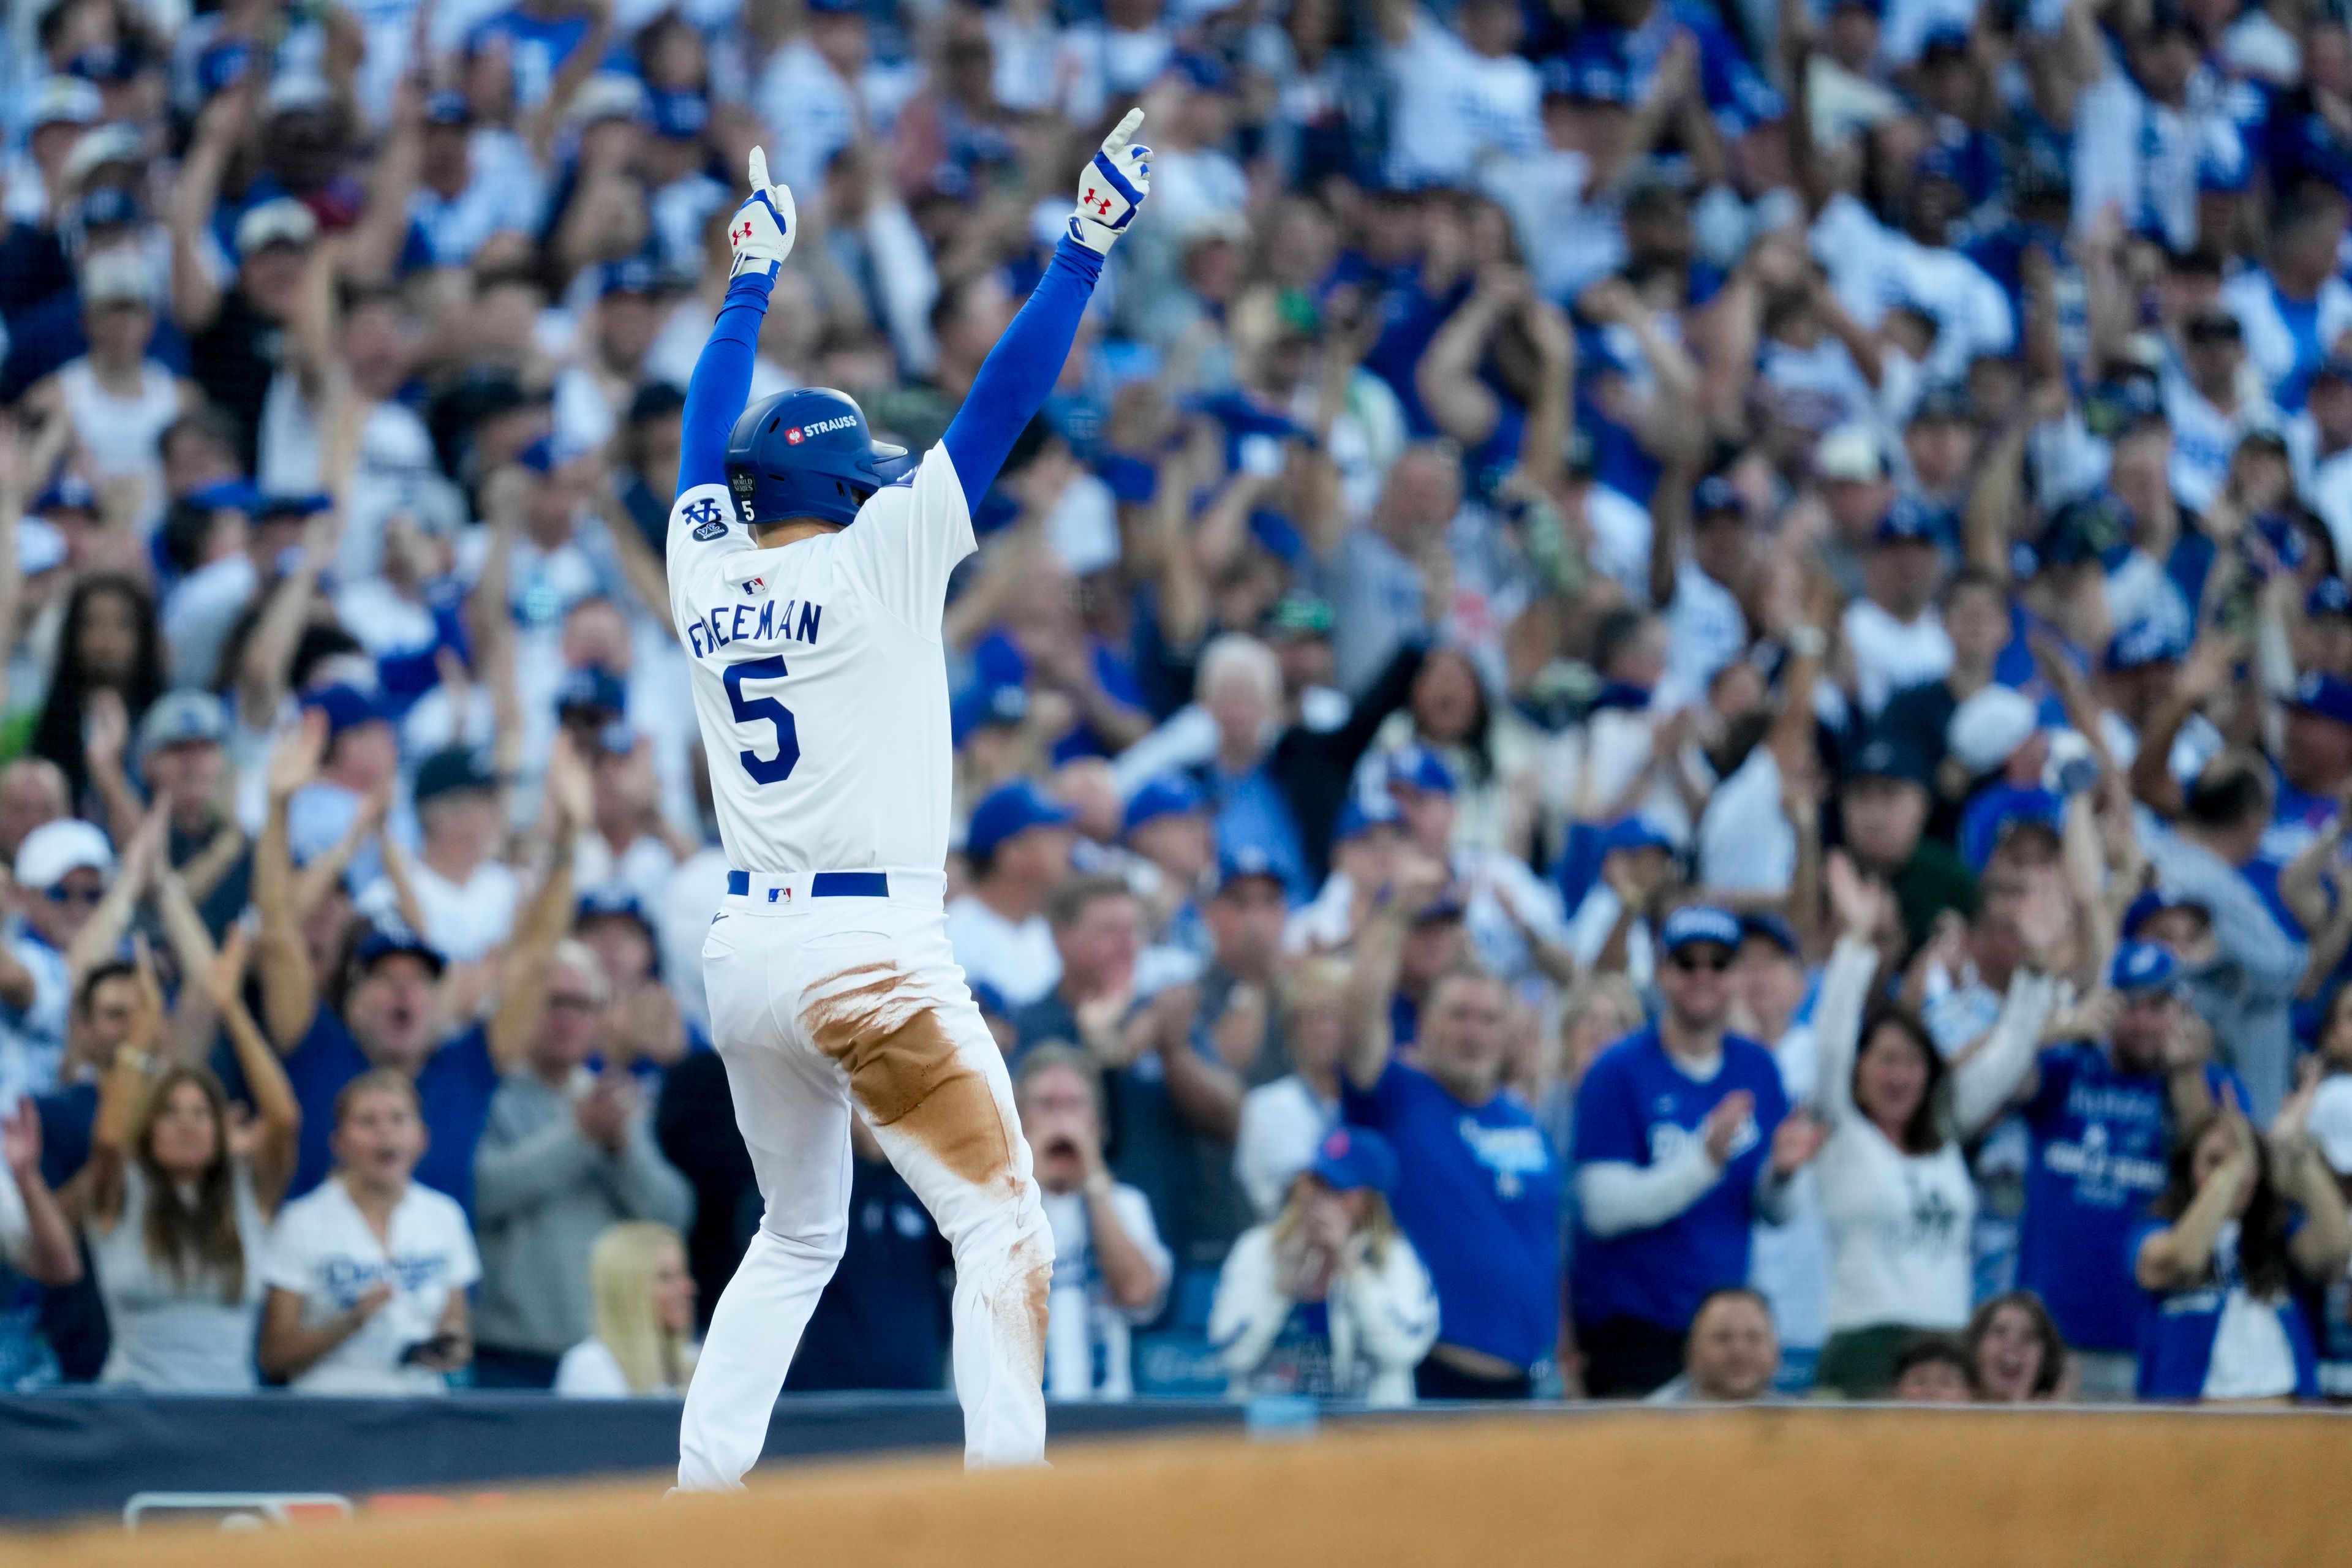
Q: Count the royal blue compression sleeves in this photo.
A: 2